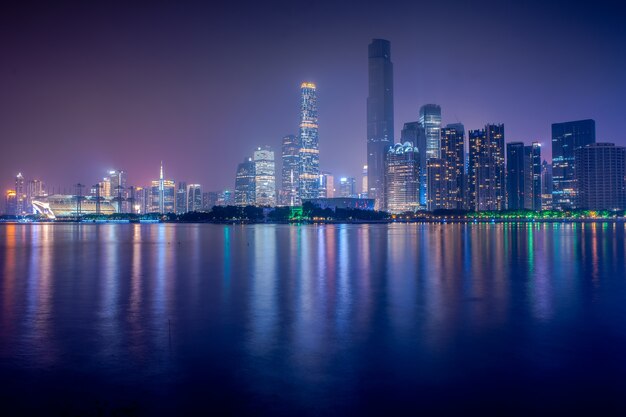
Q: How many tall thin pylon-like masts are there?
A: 4